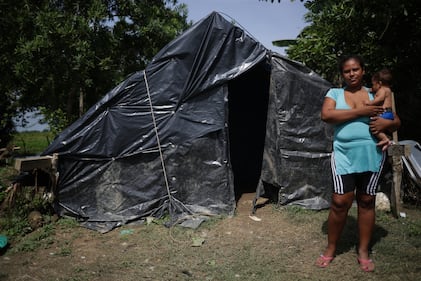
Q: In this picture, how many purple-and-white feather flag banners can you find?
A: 0